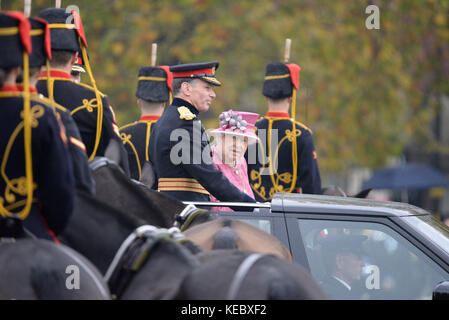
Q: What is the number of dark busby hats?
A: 5